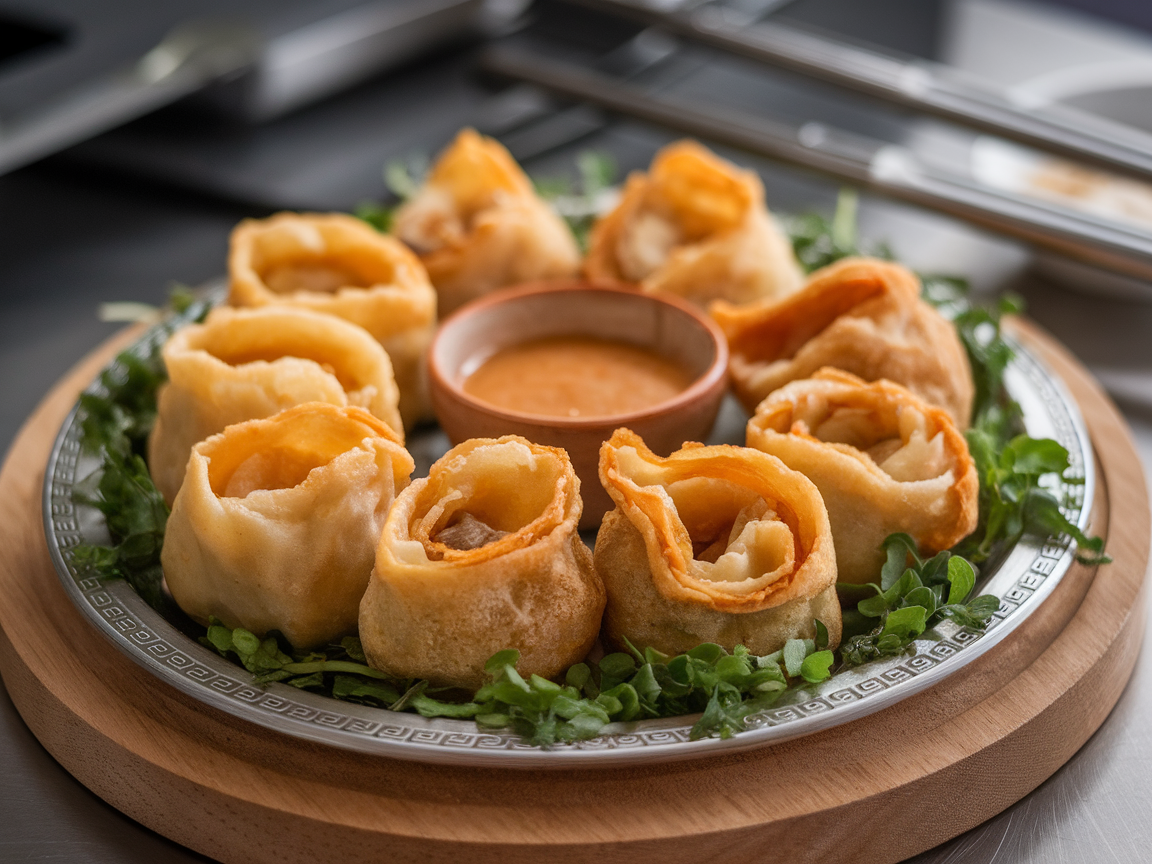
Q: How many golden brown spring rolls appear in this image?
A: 9